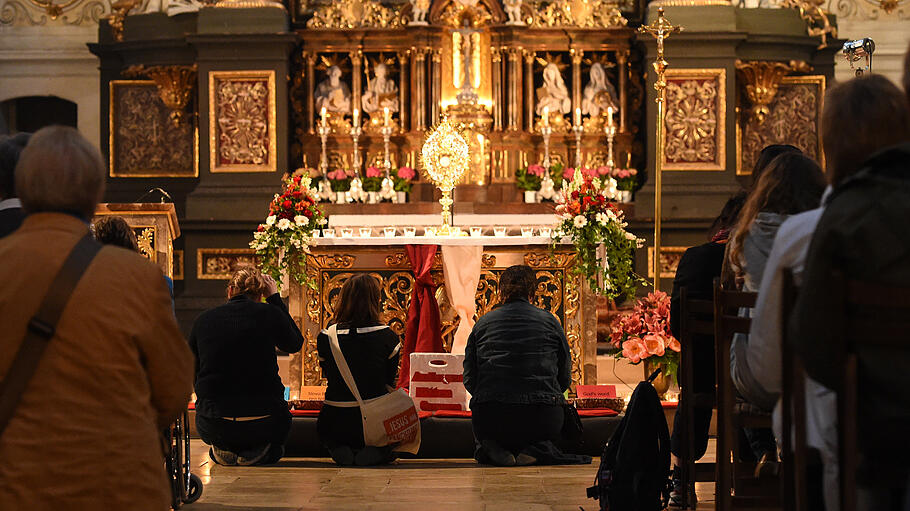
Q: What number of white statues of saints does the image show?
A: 4